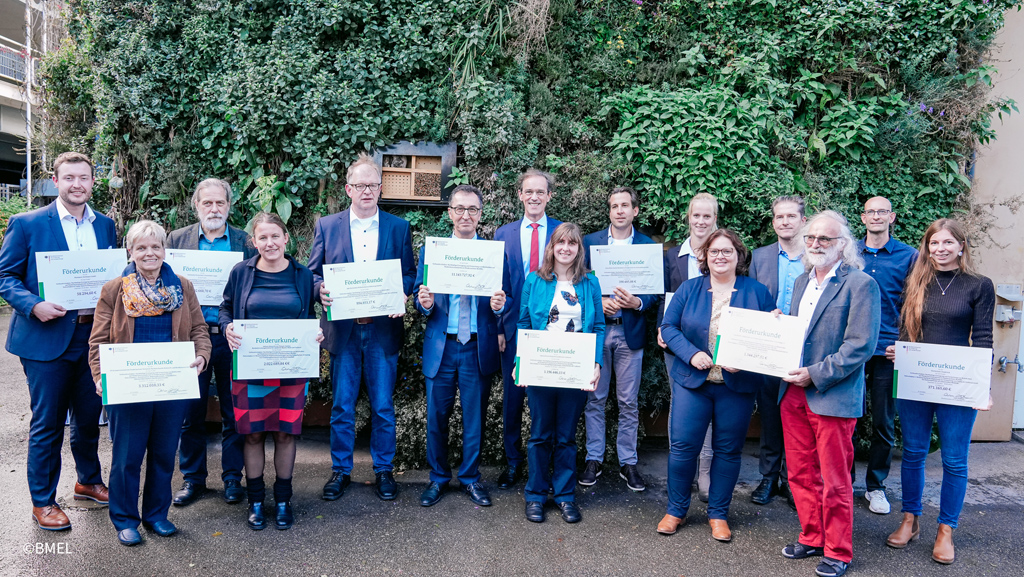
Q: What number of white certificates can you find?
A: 10